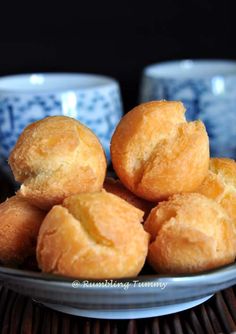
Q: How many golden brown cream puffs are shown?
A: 7